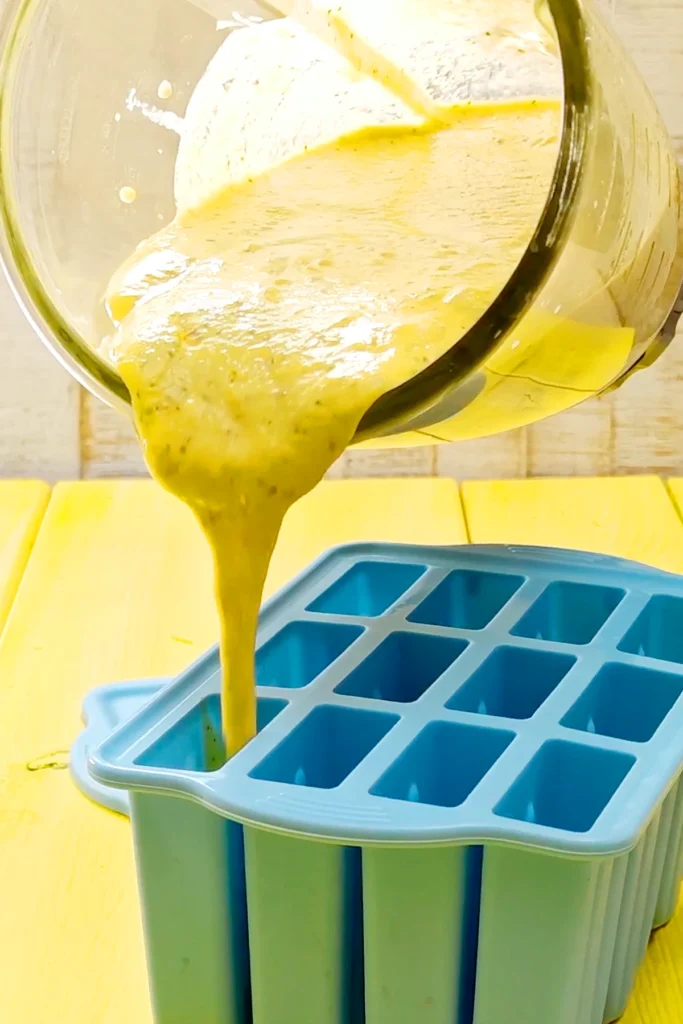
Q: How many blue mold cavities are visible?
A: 12